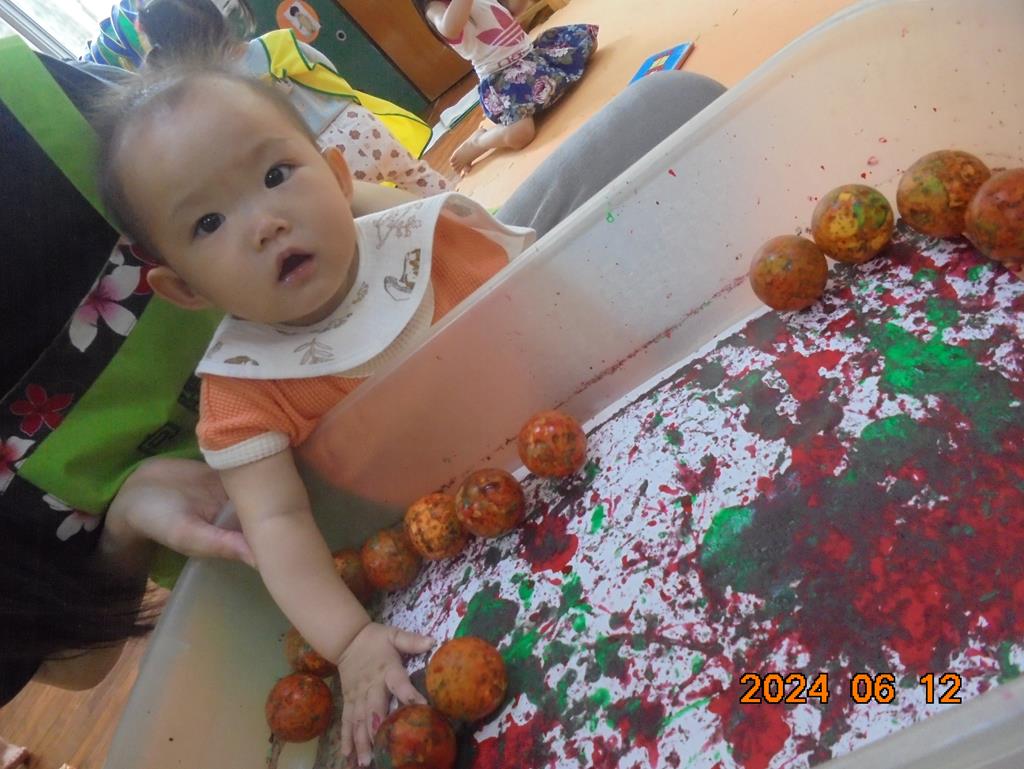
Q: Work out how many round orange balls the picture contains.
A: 13